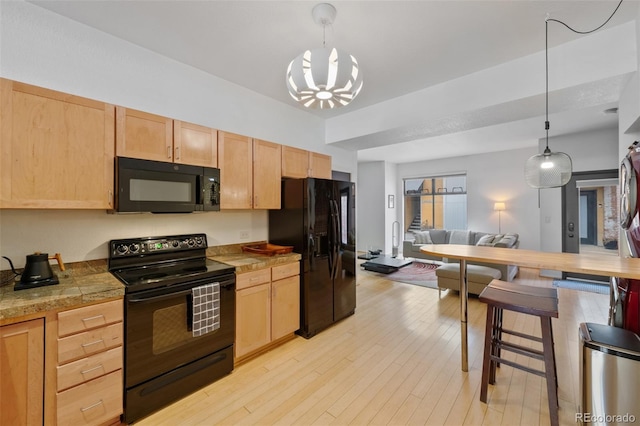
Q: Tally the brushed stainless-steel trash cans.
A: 1